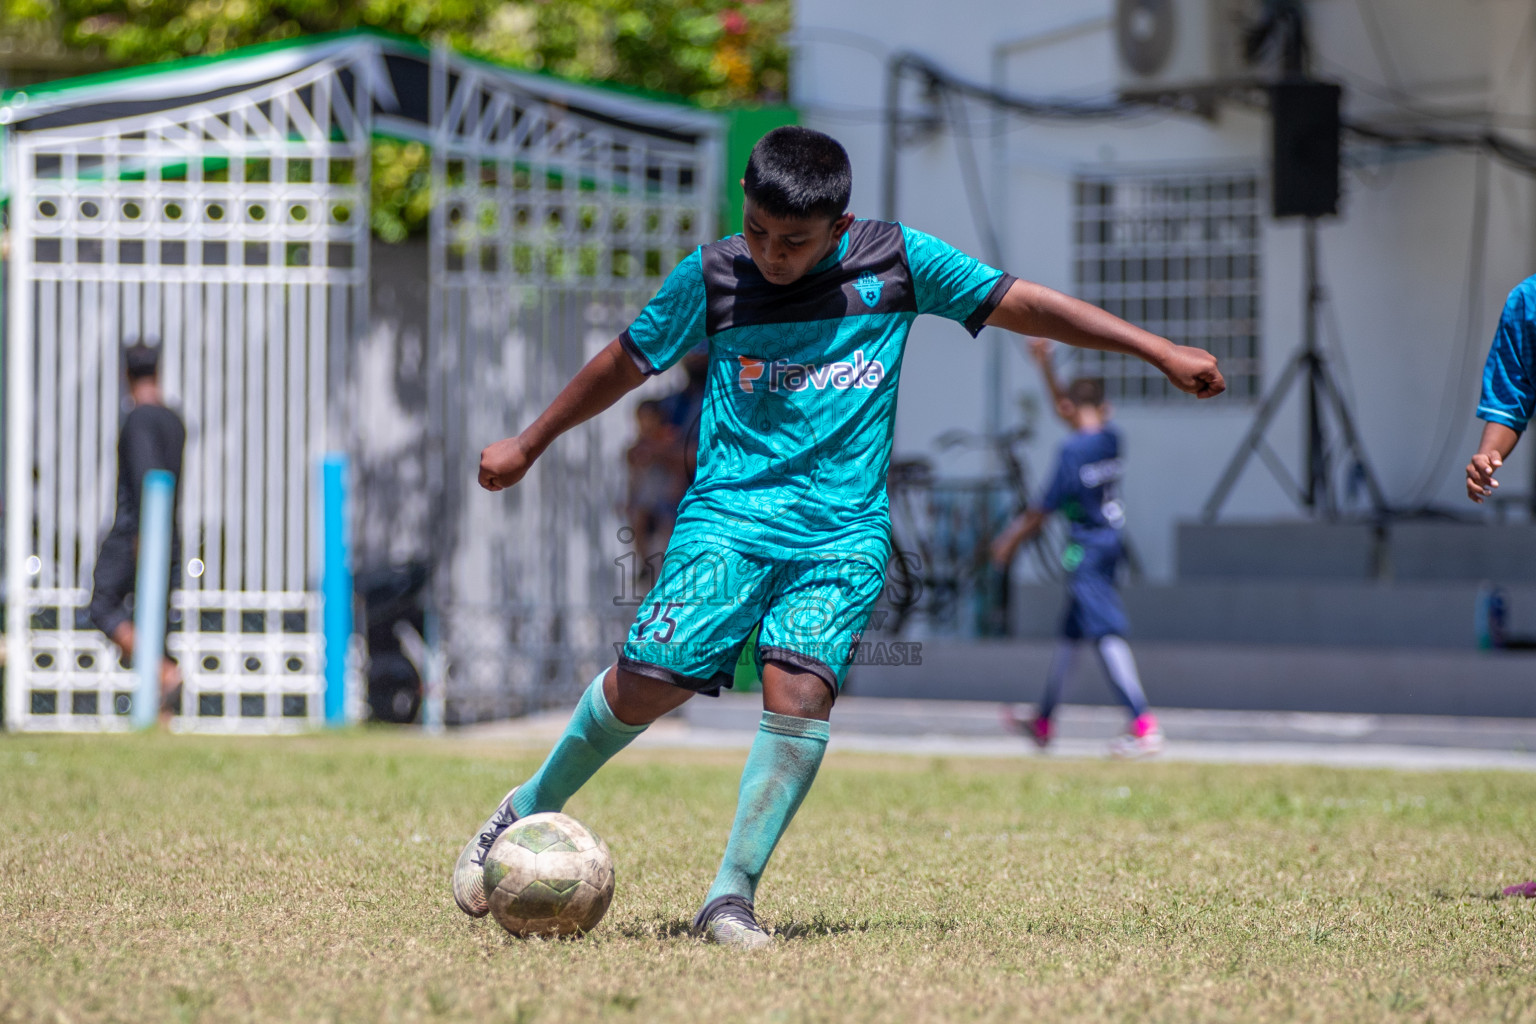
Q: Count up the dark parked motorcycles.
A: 1